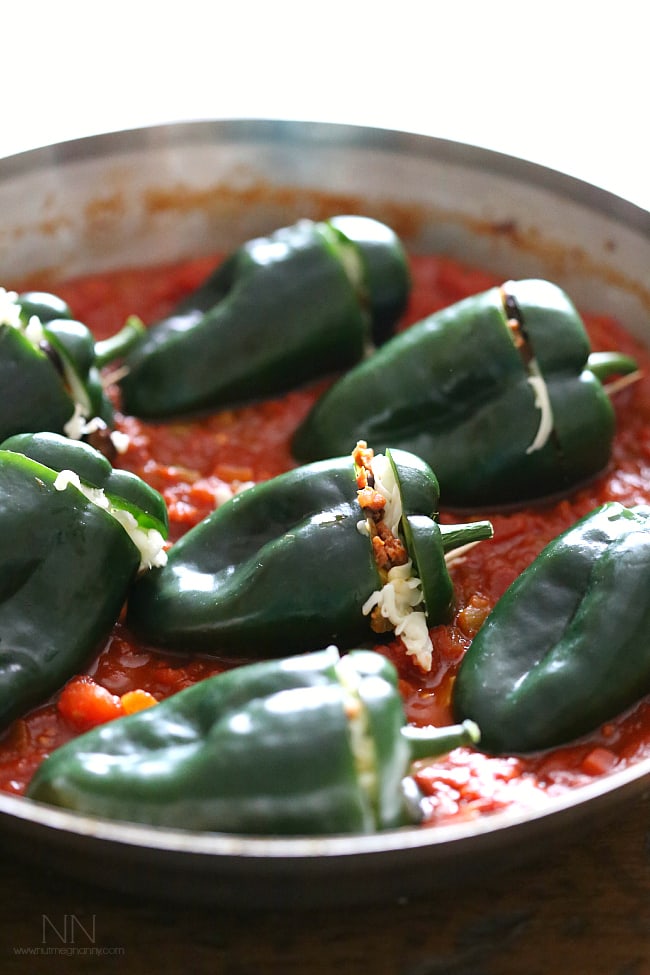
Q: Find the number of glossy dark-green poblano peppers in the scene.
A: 7